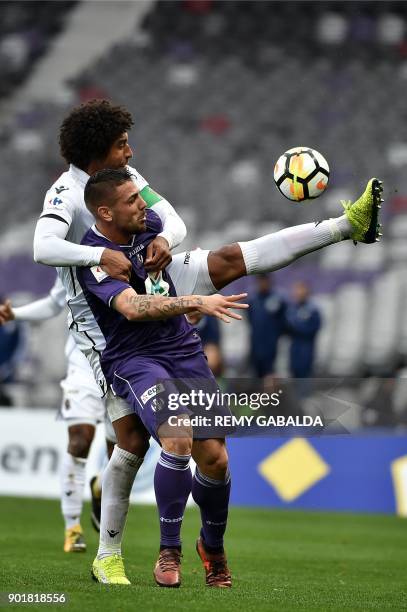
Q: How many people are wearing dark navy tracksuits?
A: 2